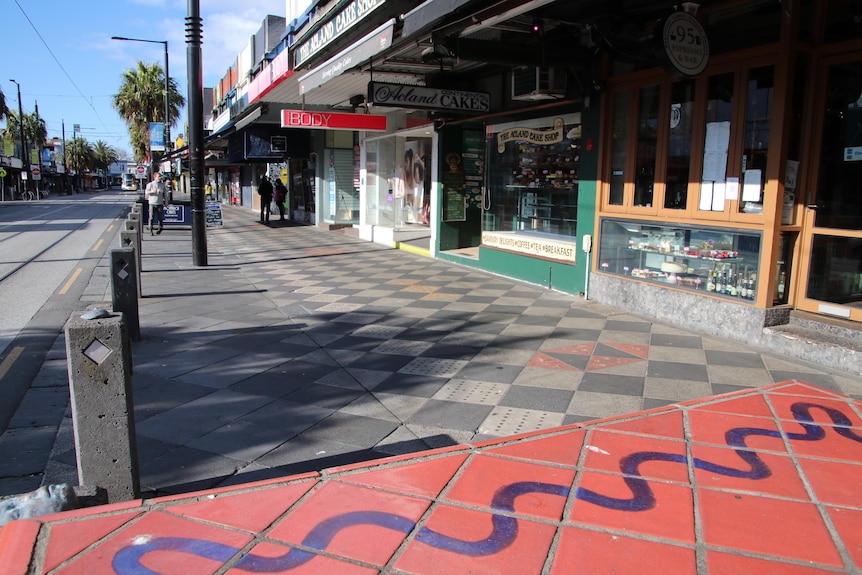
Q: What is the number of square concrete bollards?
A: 7